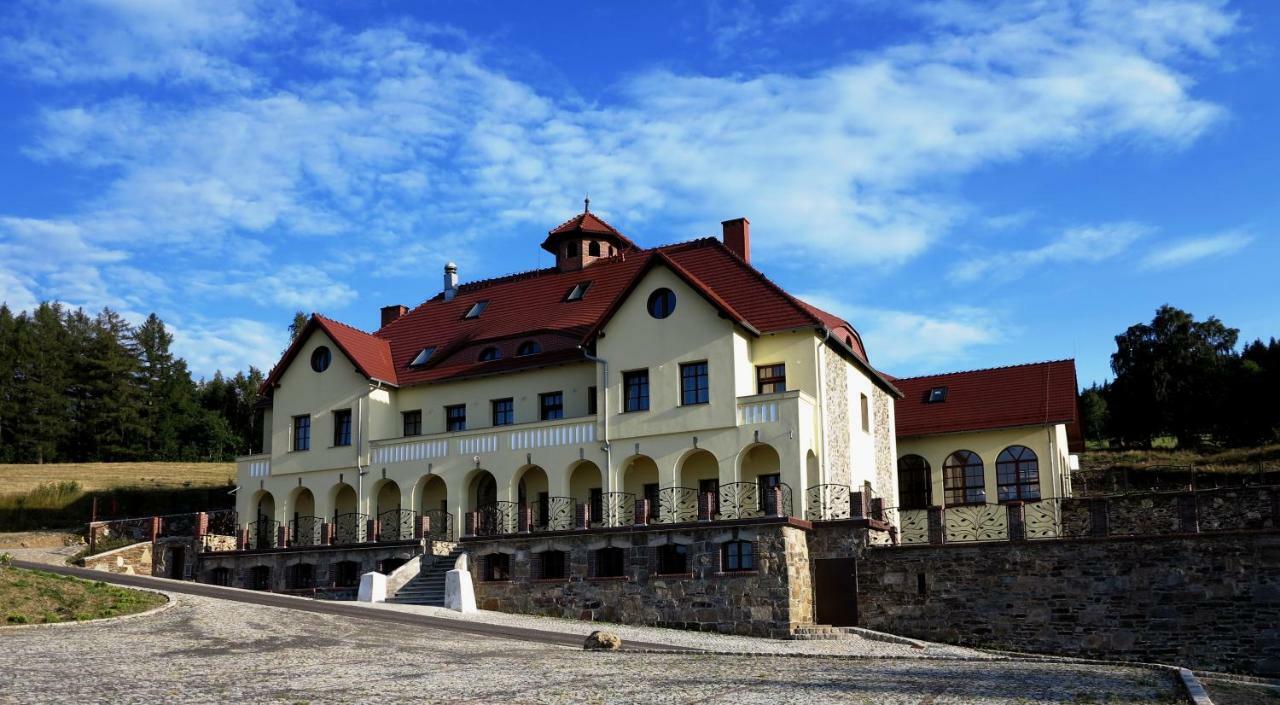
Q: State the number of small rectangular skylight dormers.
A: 4